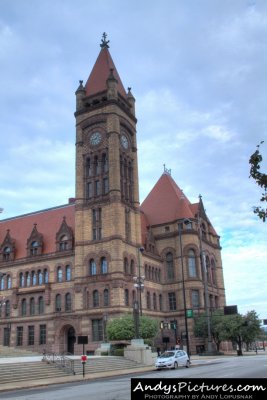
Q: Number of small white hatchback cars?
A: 1